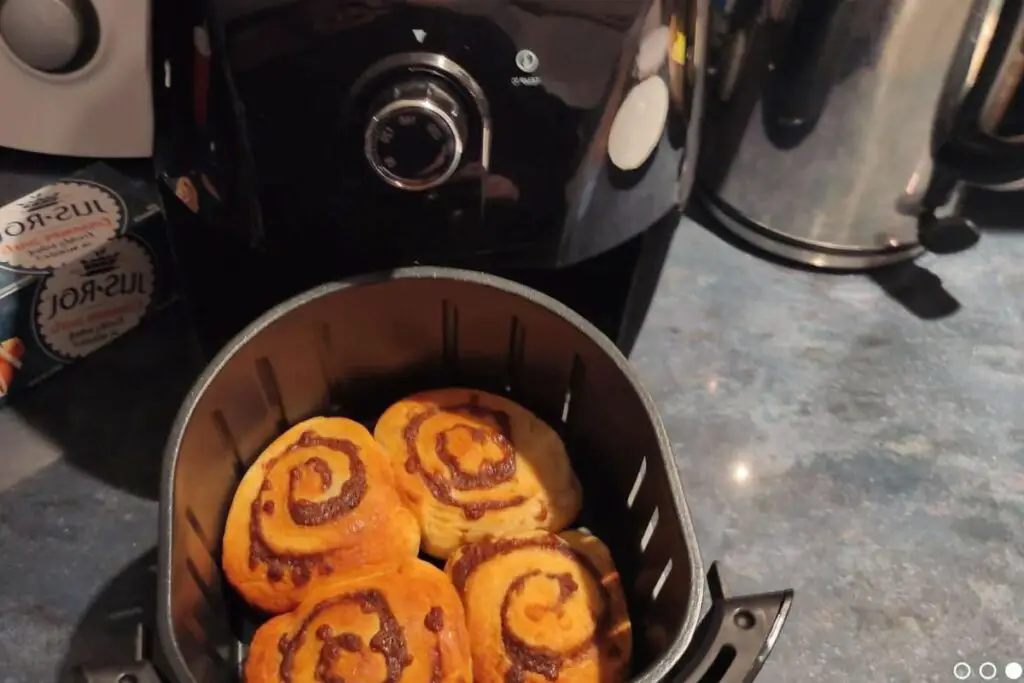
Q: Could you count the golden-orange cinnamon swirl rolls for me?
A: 4